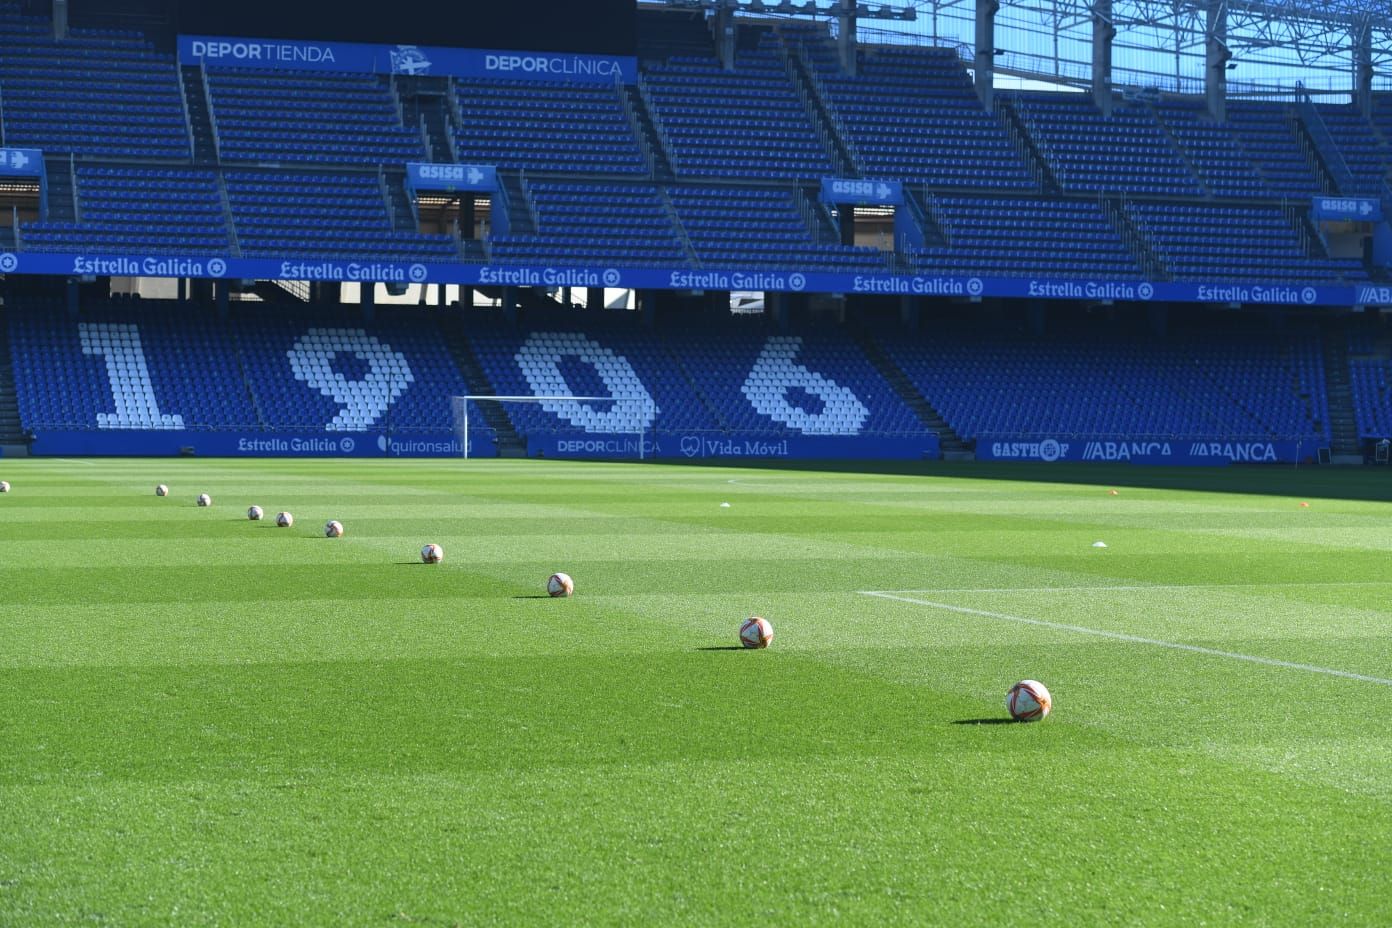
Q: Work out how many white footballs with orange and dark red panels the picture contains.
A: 10